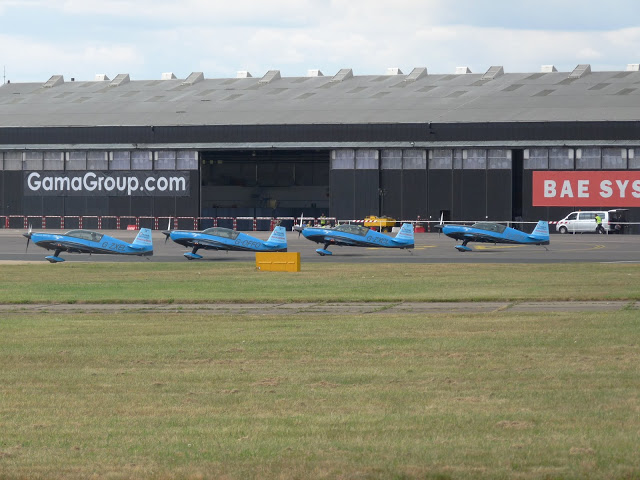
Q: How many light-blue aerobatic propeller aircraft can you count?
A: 4